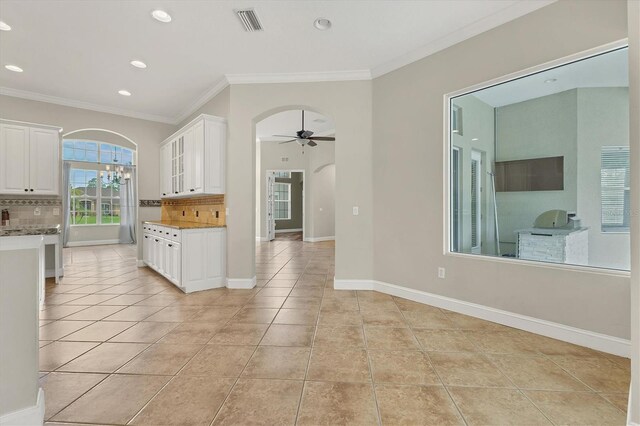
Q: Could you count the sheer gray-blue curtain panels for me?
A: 2